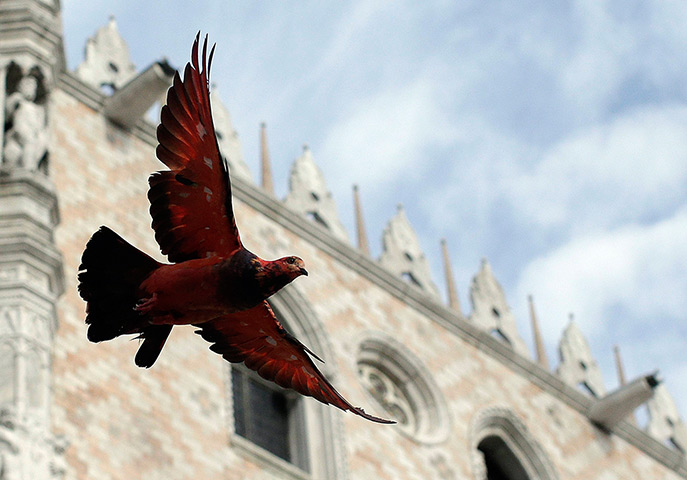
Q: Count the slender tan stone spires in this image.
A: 5